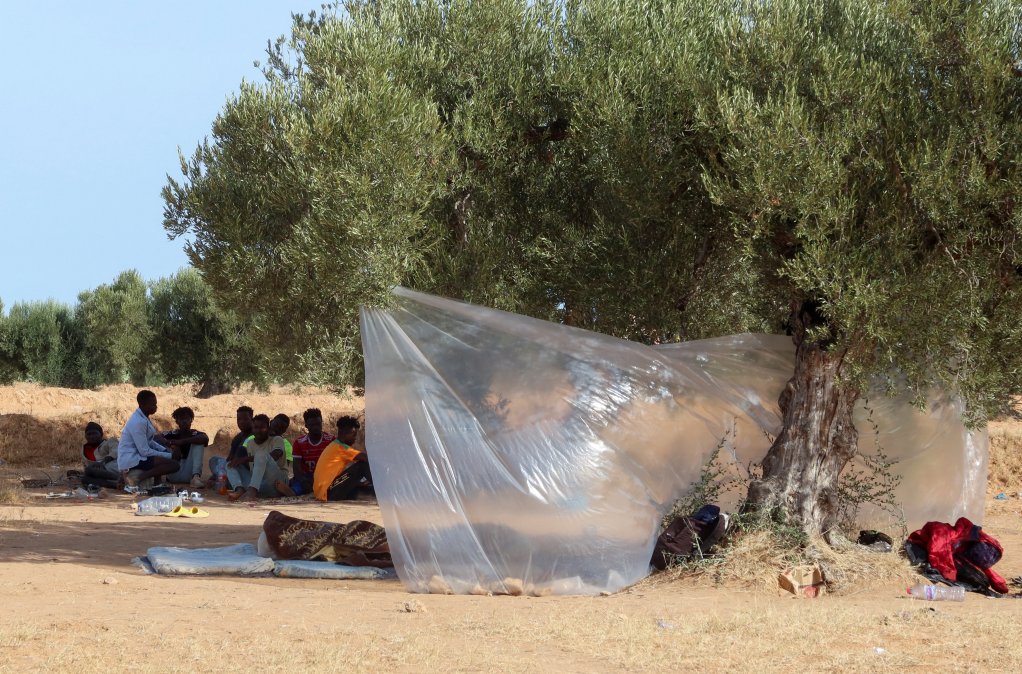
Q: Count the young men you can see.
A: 8